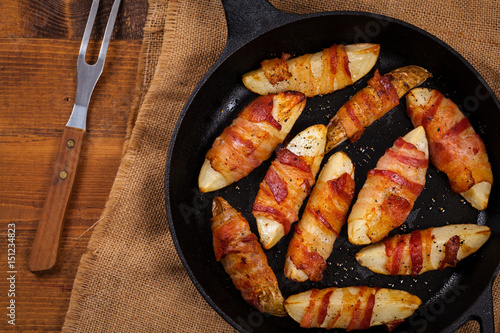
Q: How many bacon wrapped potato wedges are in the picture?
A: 10